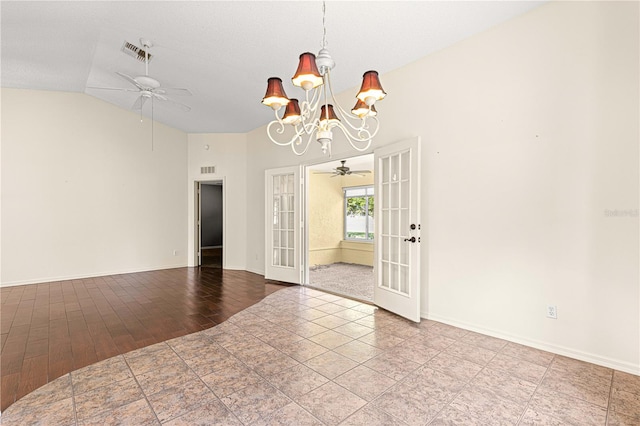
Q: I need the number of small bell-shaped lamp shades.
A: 6